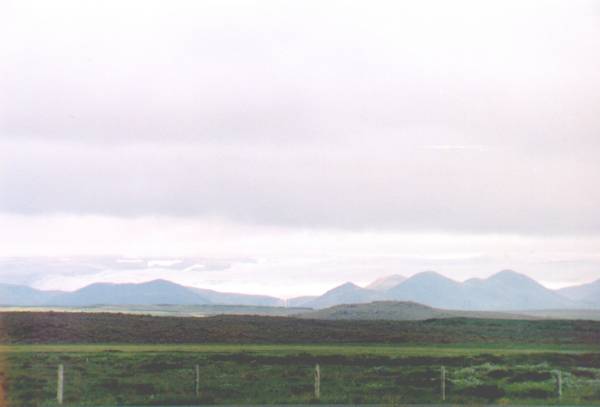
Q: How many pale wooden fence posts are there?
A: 5